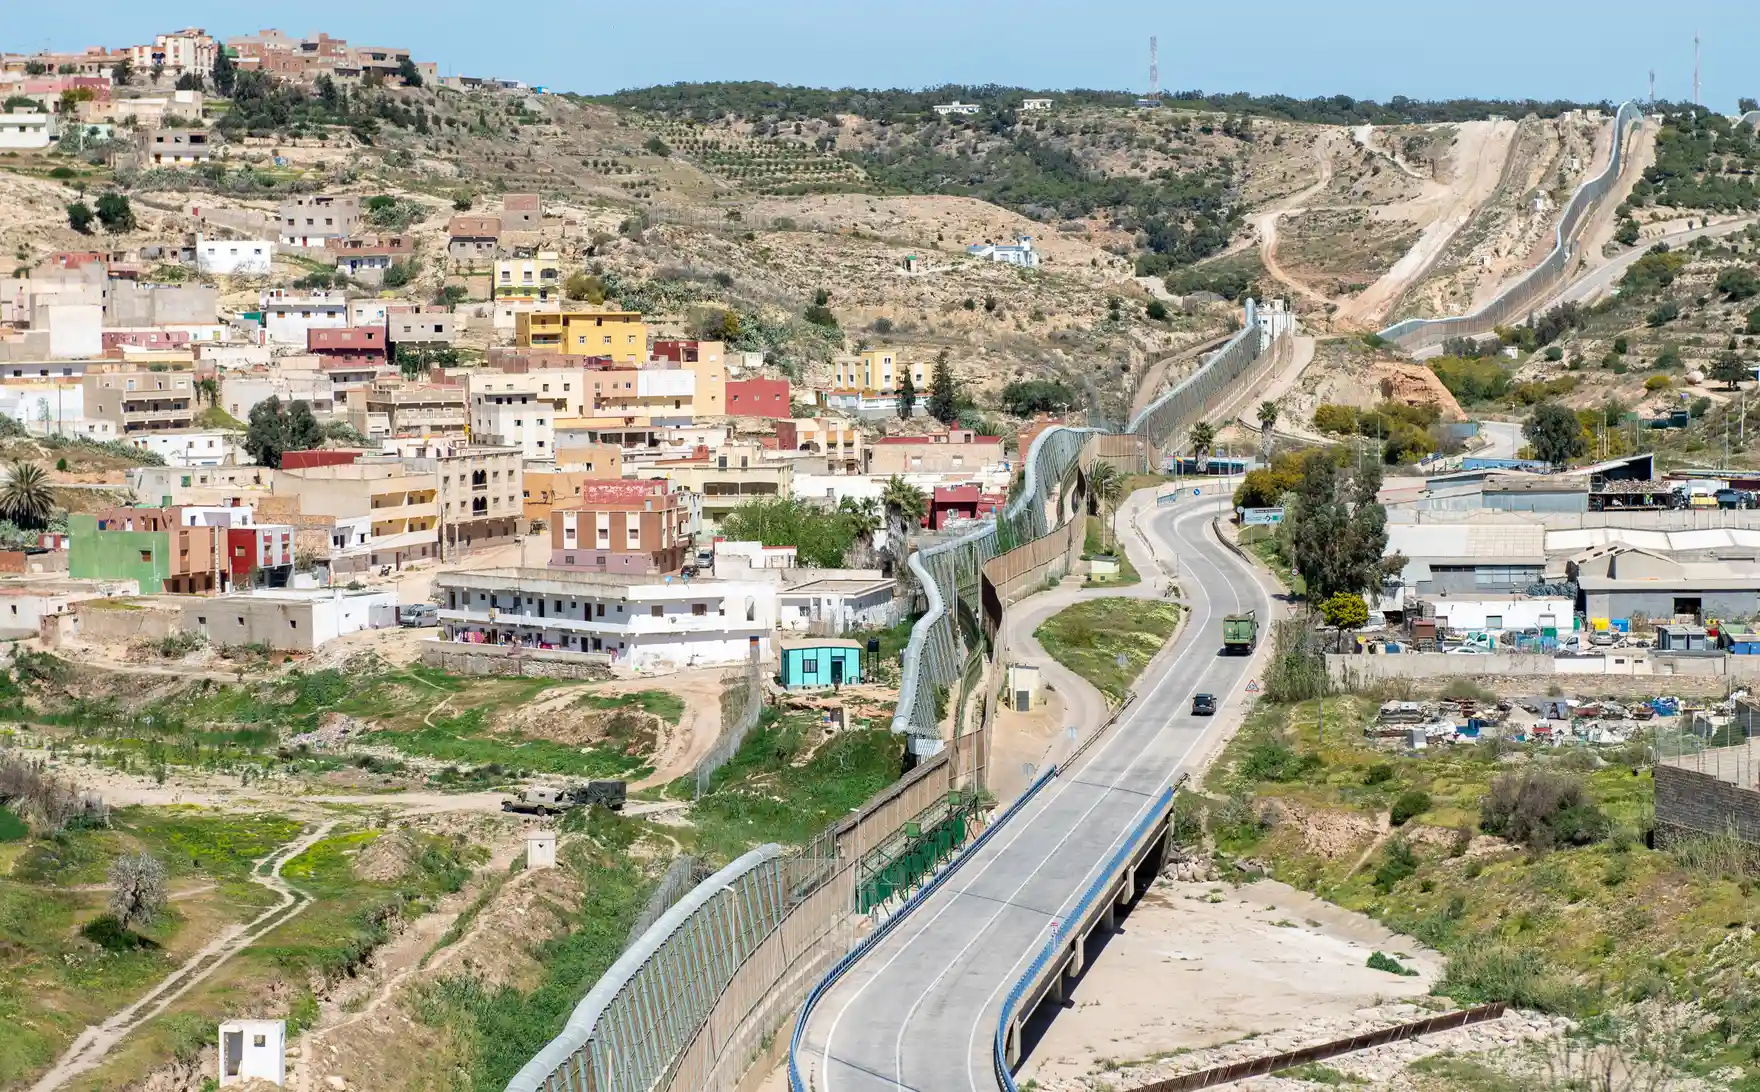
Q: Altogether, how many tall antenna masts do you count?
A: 3